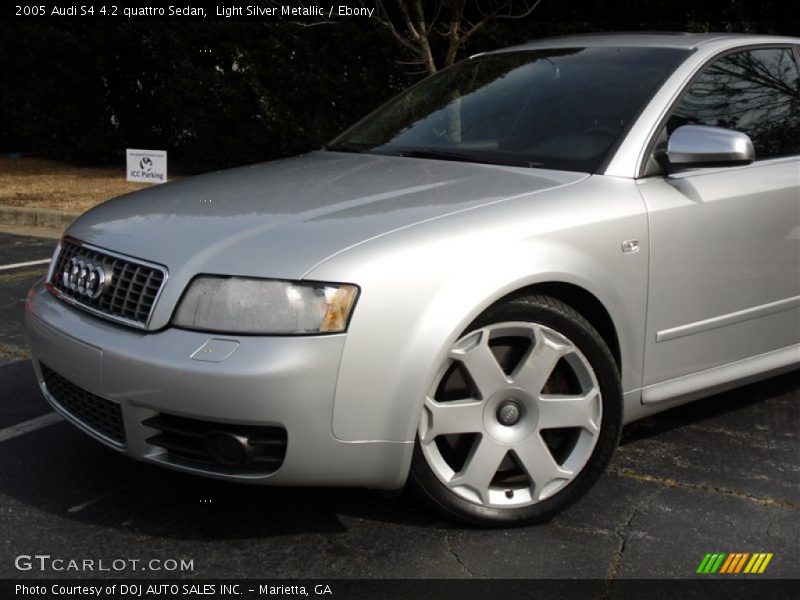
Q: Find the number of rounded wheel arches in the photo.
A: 1